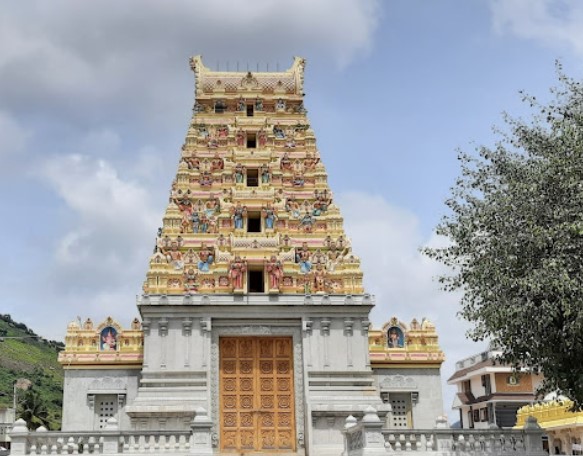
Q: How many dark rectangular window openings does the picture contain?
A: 5